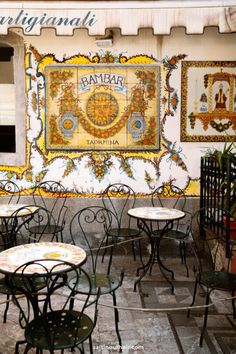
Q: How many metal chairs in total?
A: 8